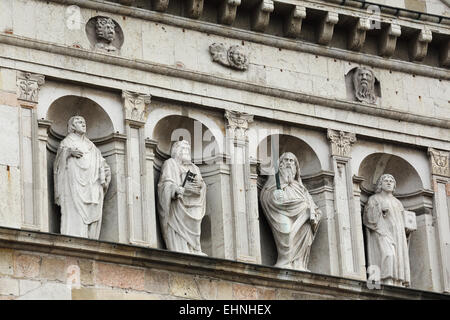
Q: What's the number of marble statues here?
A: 4